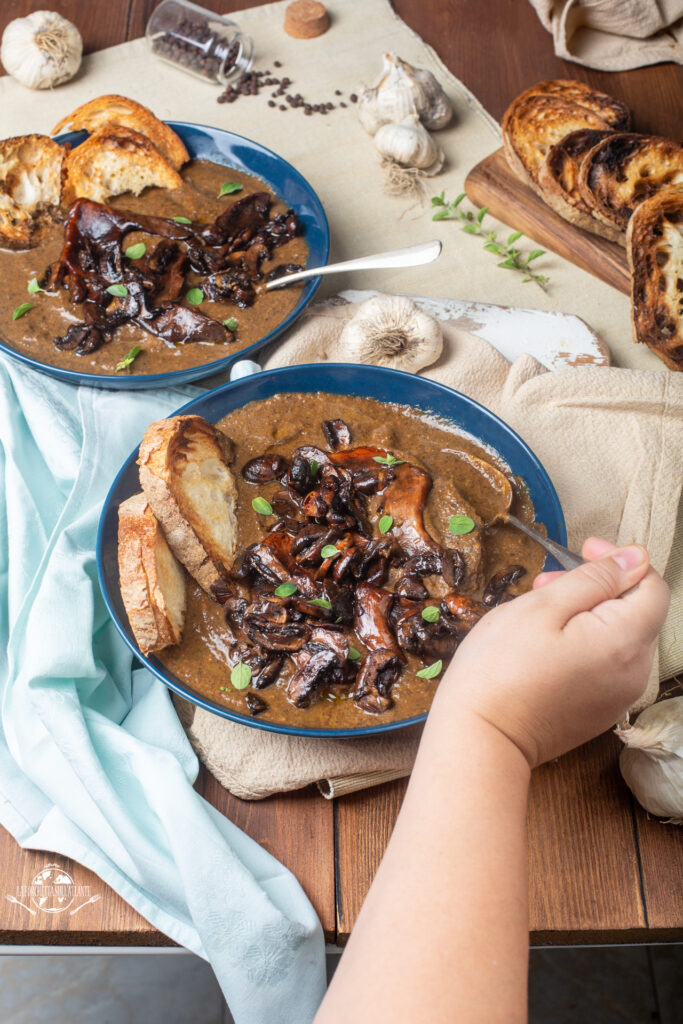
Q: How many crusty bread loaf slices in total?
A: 10